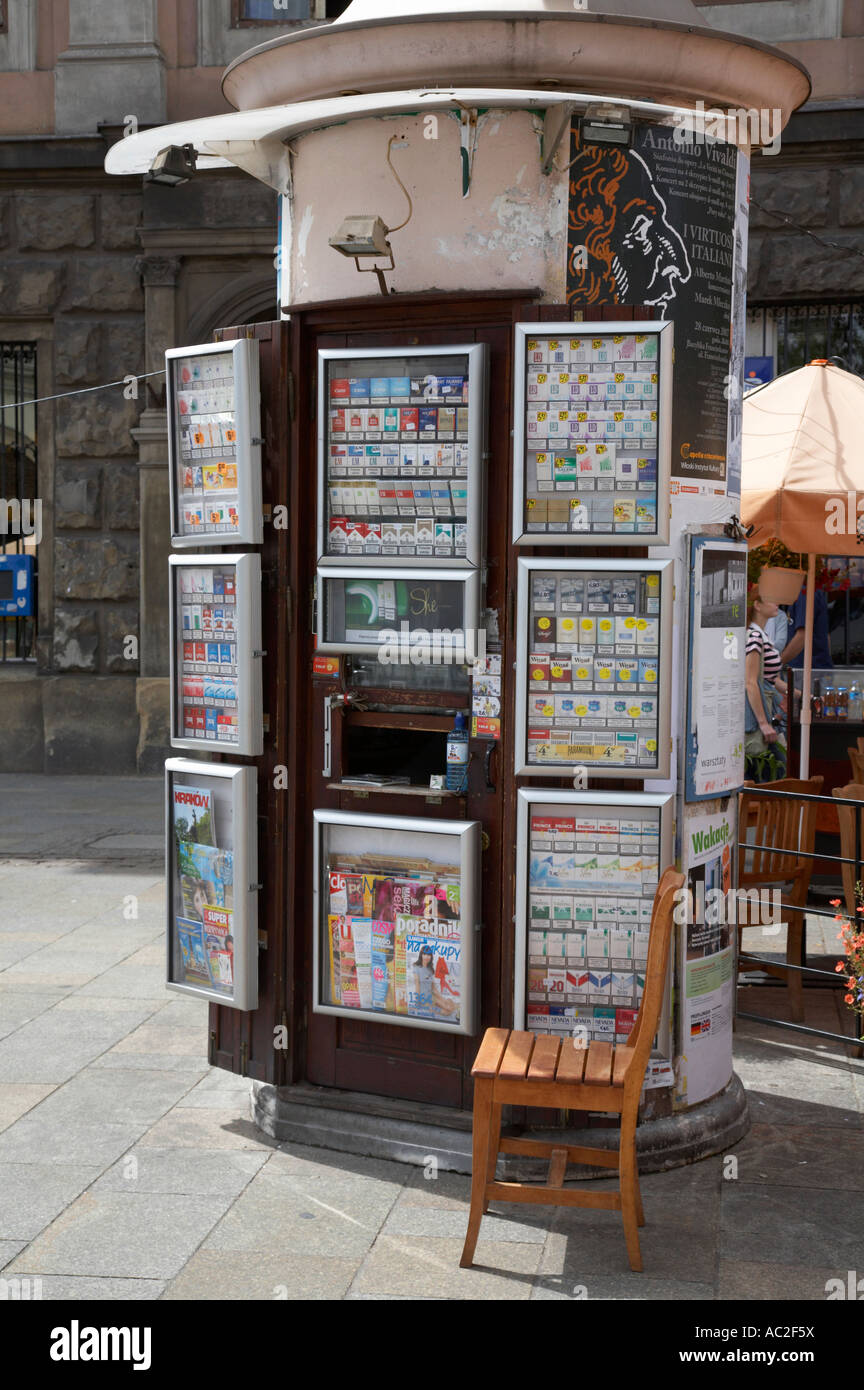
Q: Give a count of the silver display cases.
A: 9